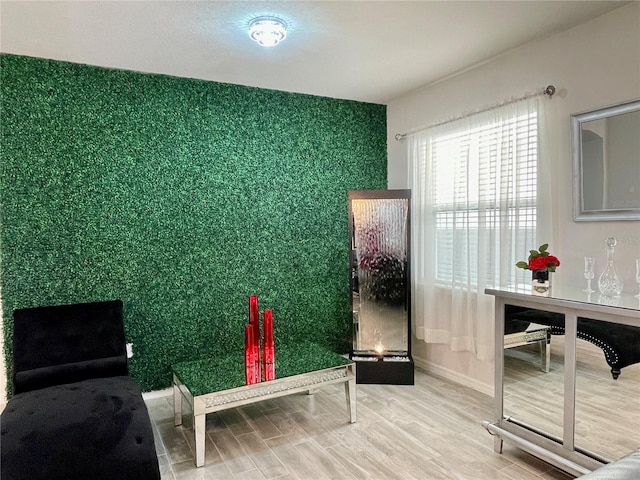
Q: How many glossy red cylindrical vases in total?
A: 3